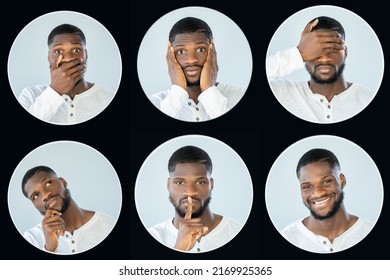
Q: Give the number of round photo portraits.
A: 6